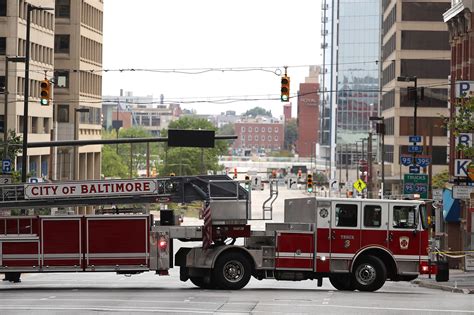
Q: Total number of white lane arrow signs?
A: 3